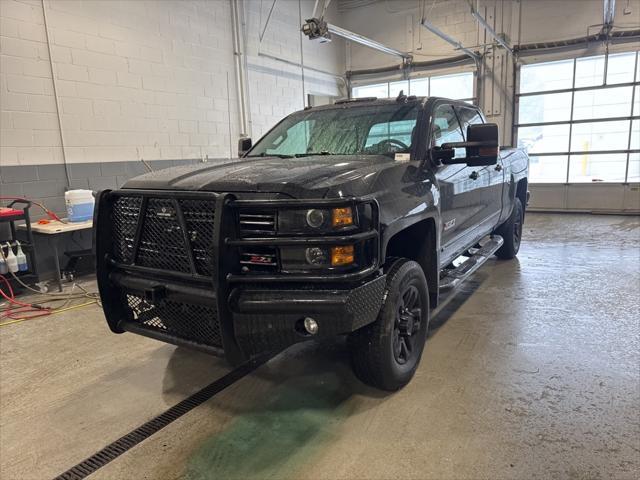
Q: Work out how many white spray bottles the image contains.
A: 3